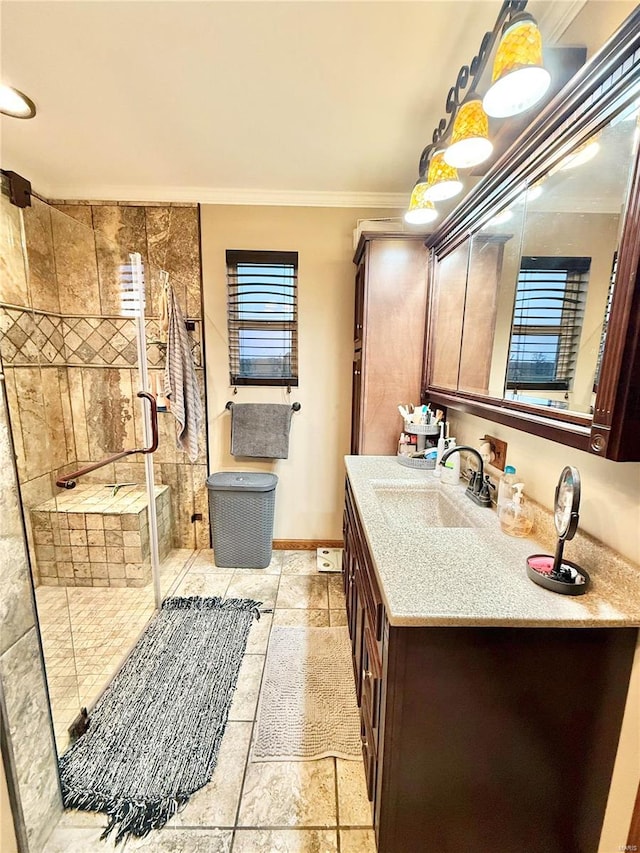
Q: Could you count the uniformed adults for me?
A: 0